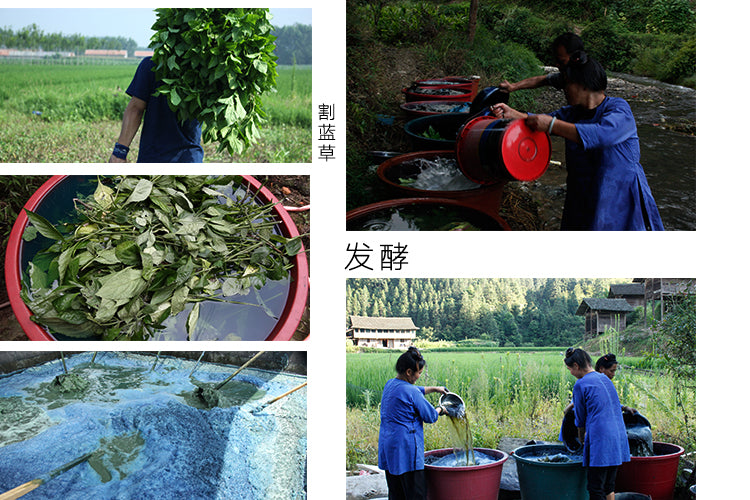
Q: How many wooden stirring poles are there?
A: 7